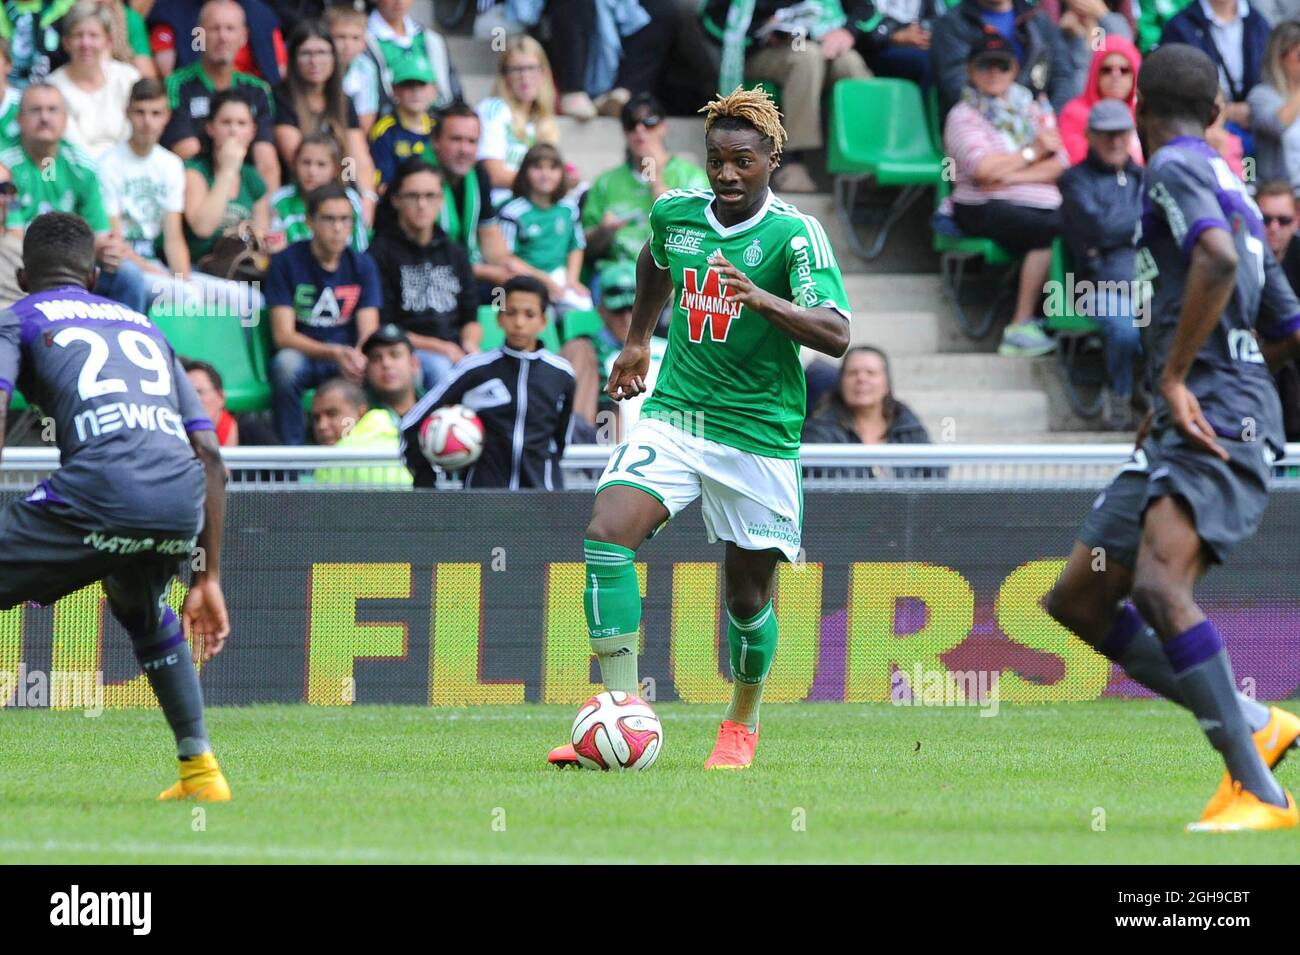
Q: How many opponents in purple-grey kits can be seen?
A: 2